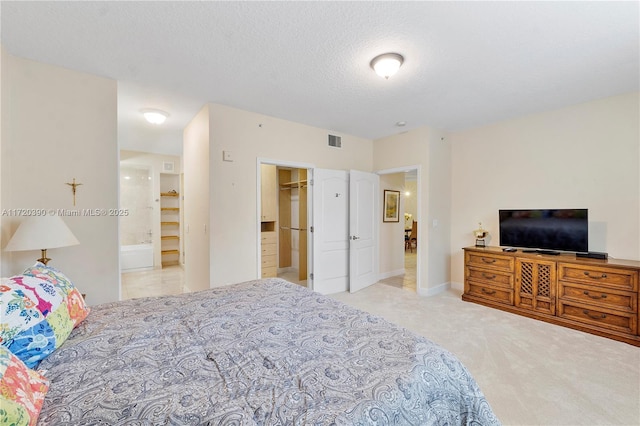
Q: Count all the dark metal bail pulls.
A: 6